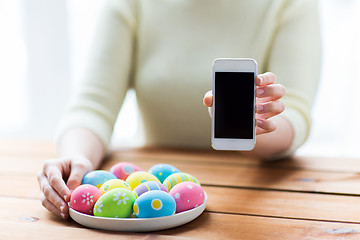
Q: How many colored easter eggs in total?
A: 11